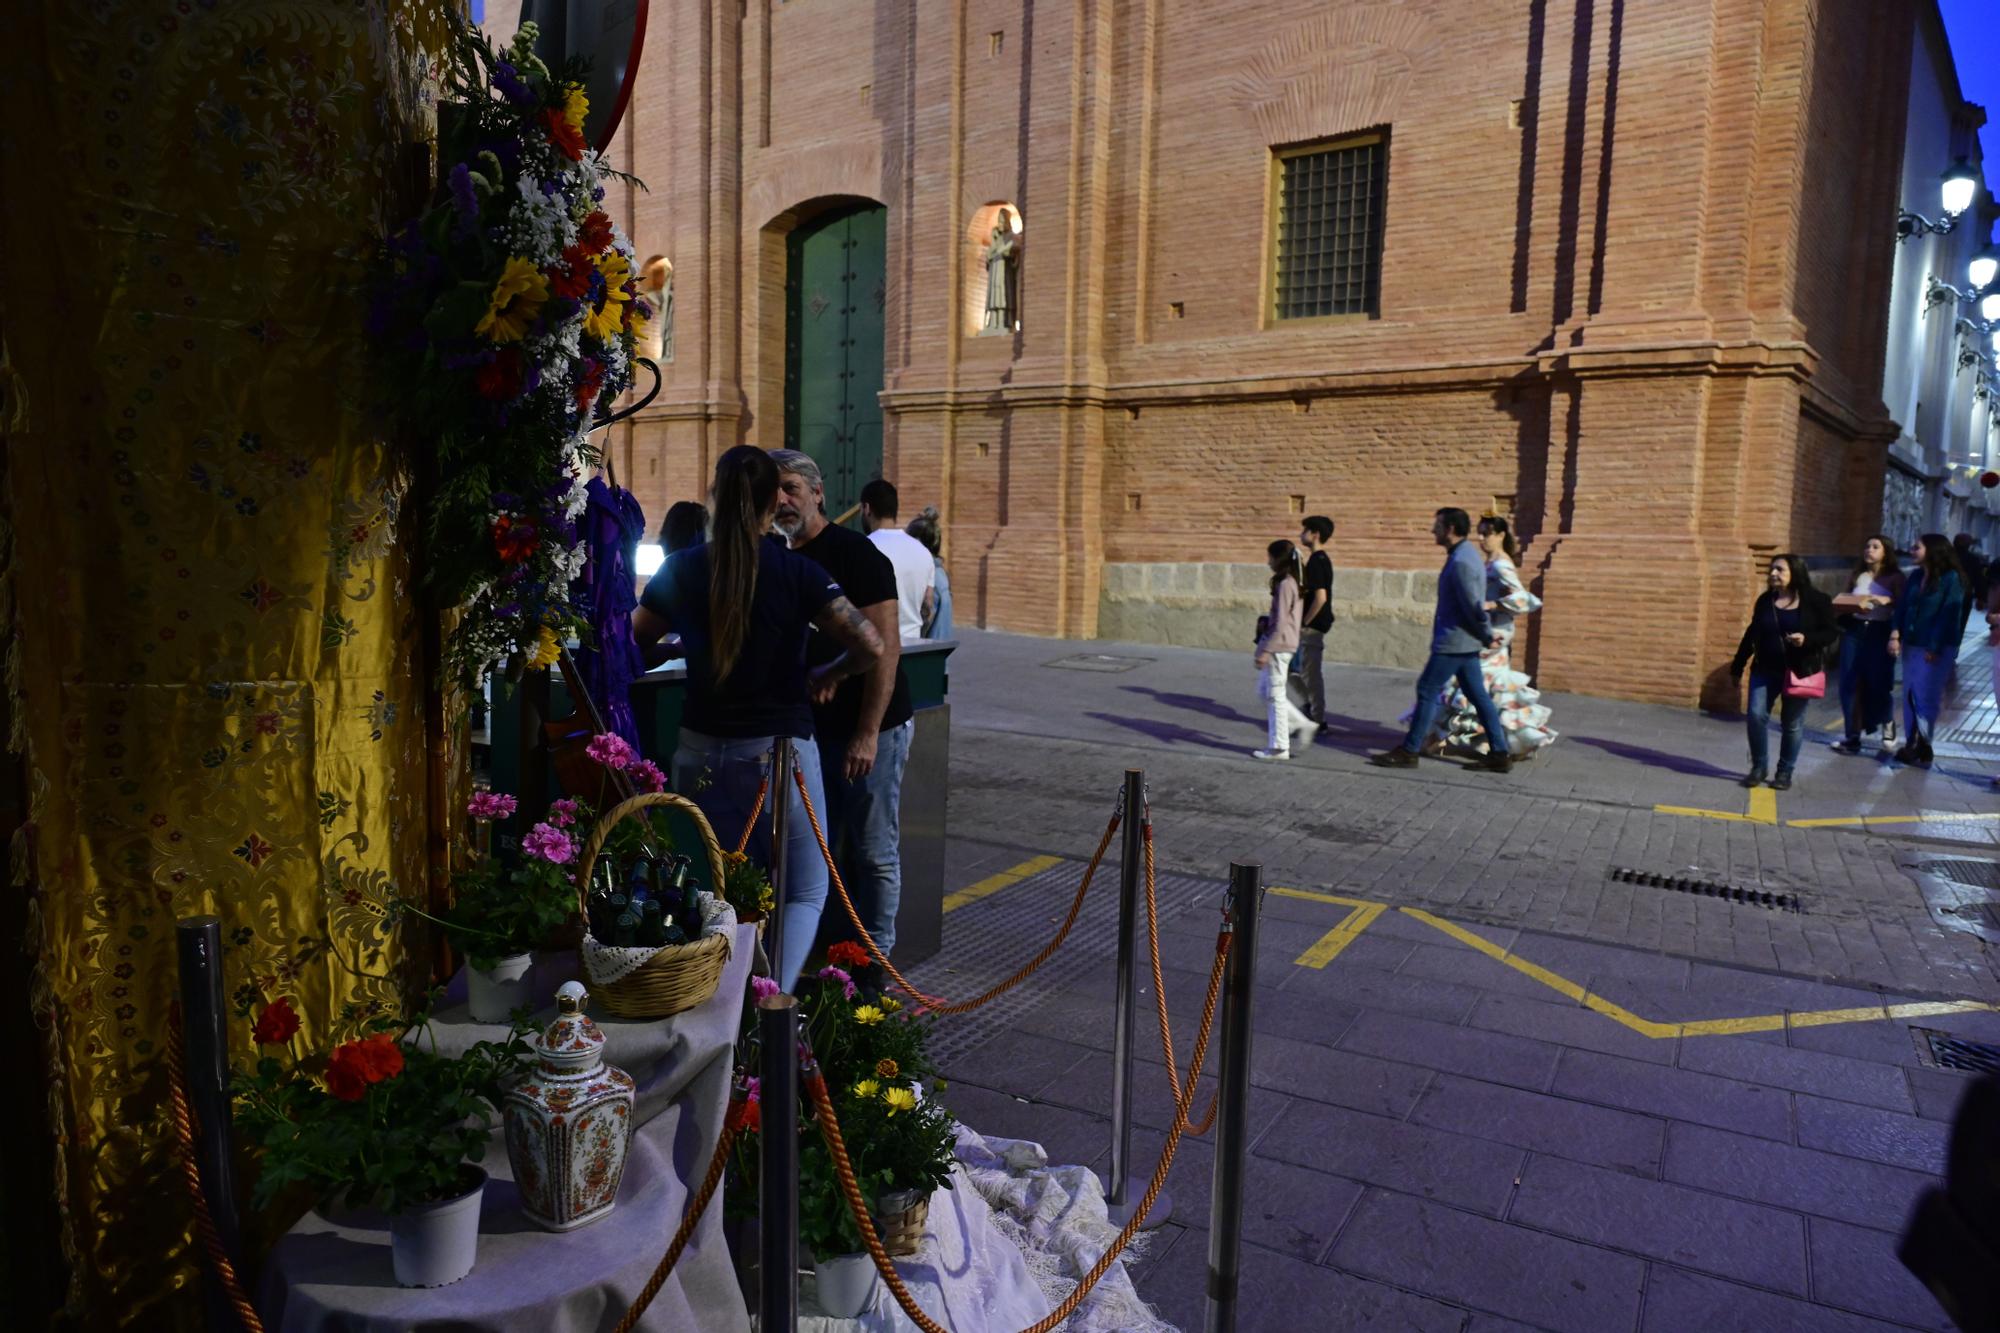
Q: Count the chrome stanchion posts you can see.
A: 5